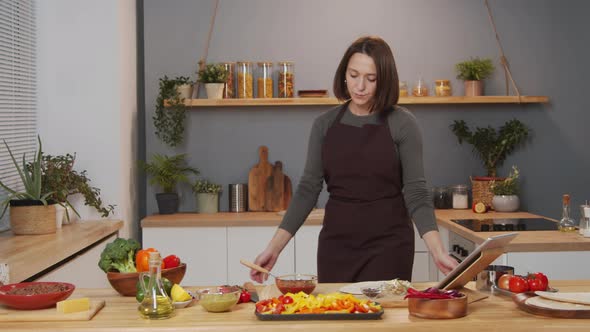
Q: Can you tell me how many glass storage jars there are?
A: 9